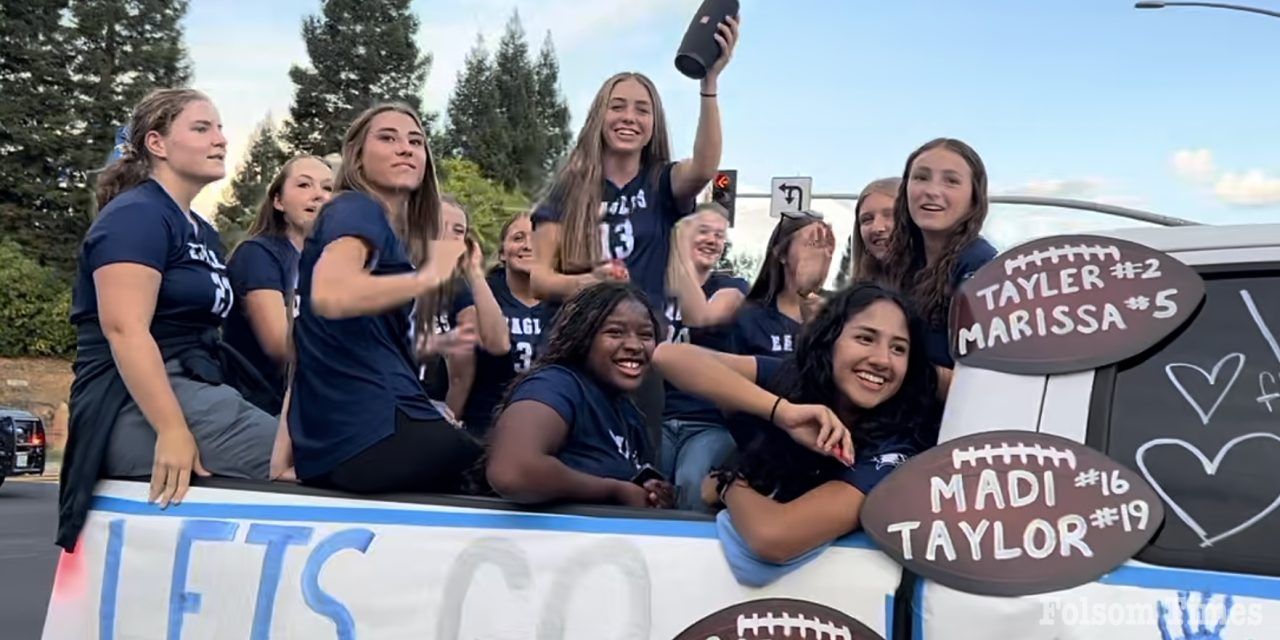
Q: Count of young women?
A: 12